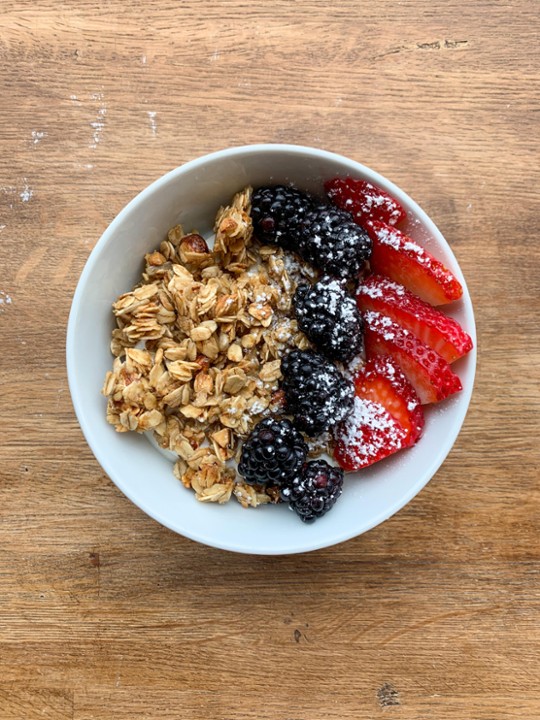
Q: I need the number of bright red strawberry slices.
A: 6